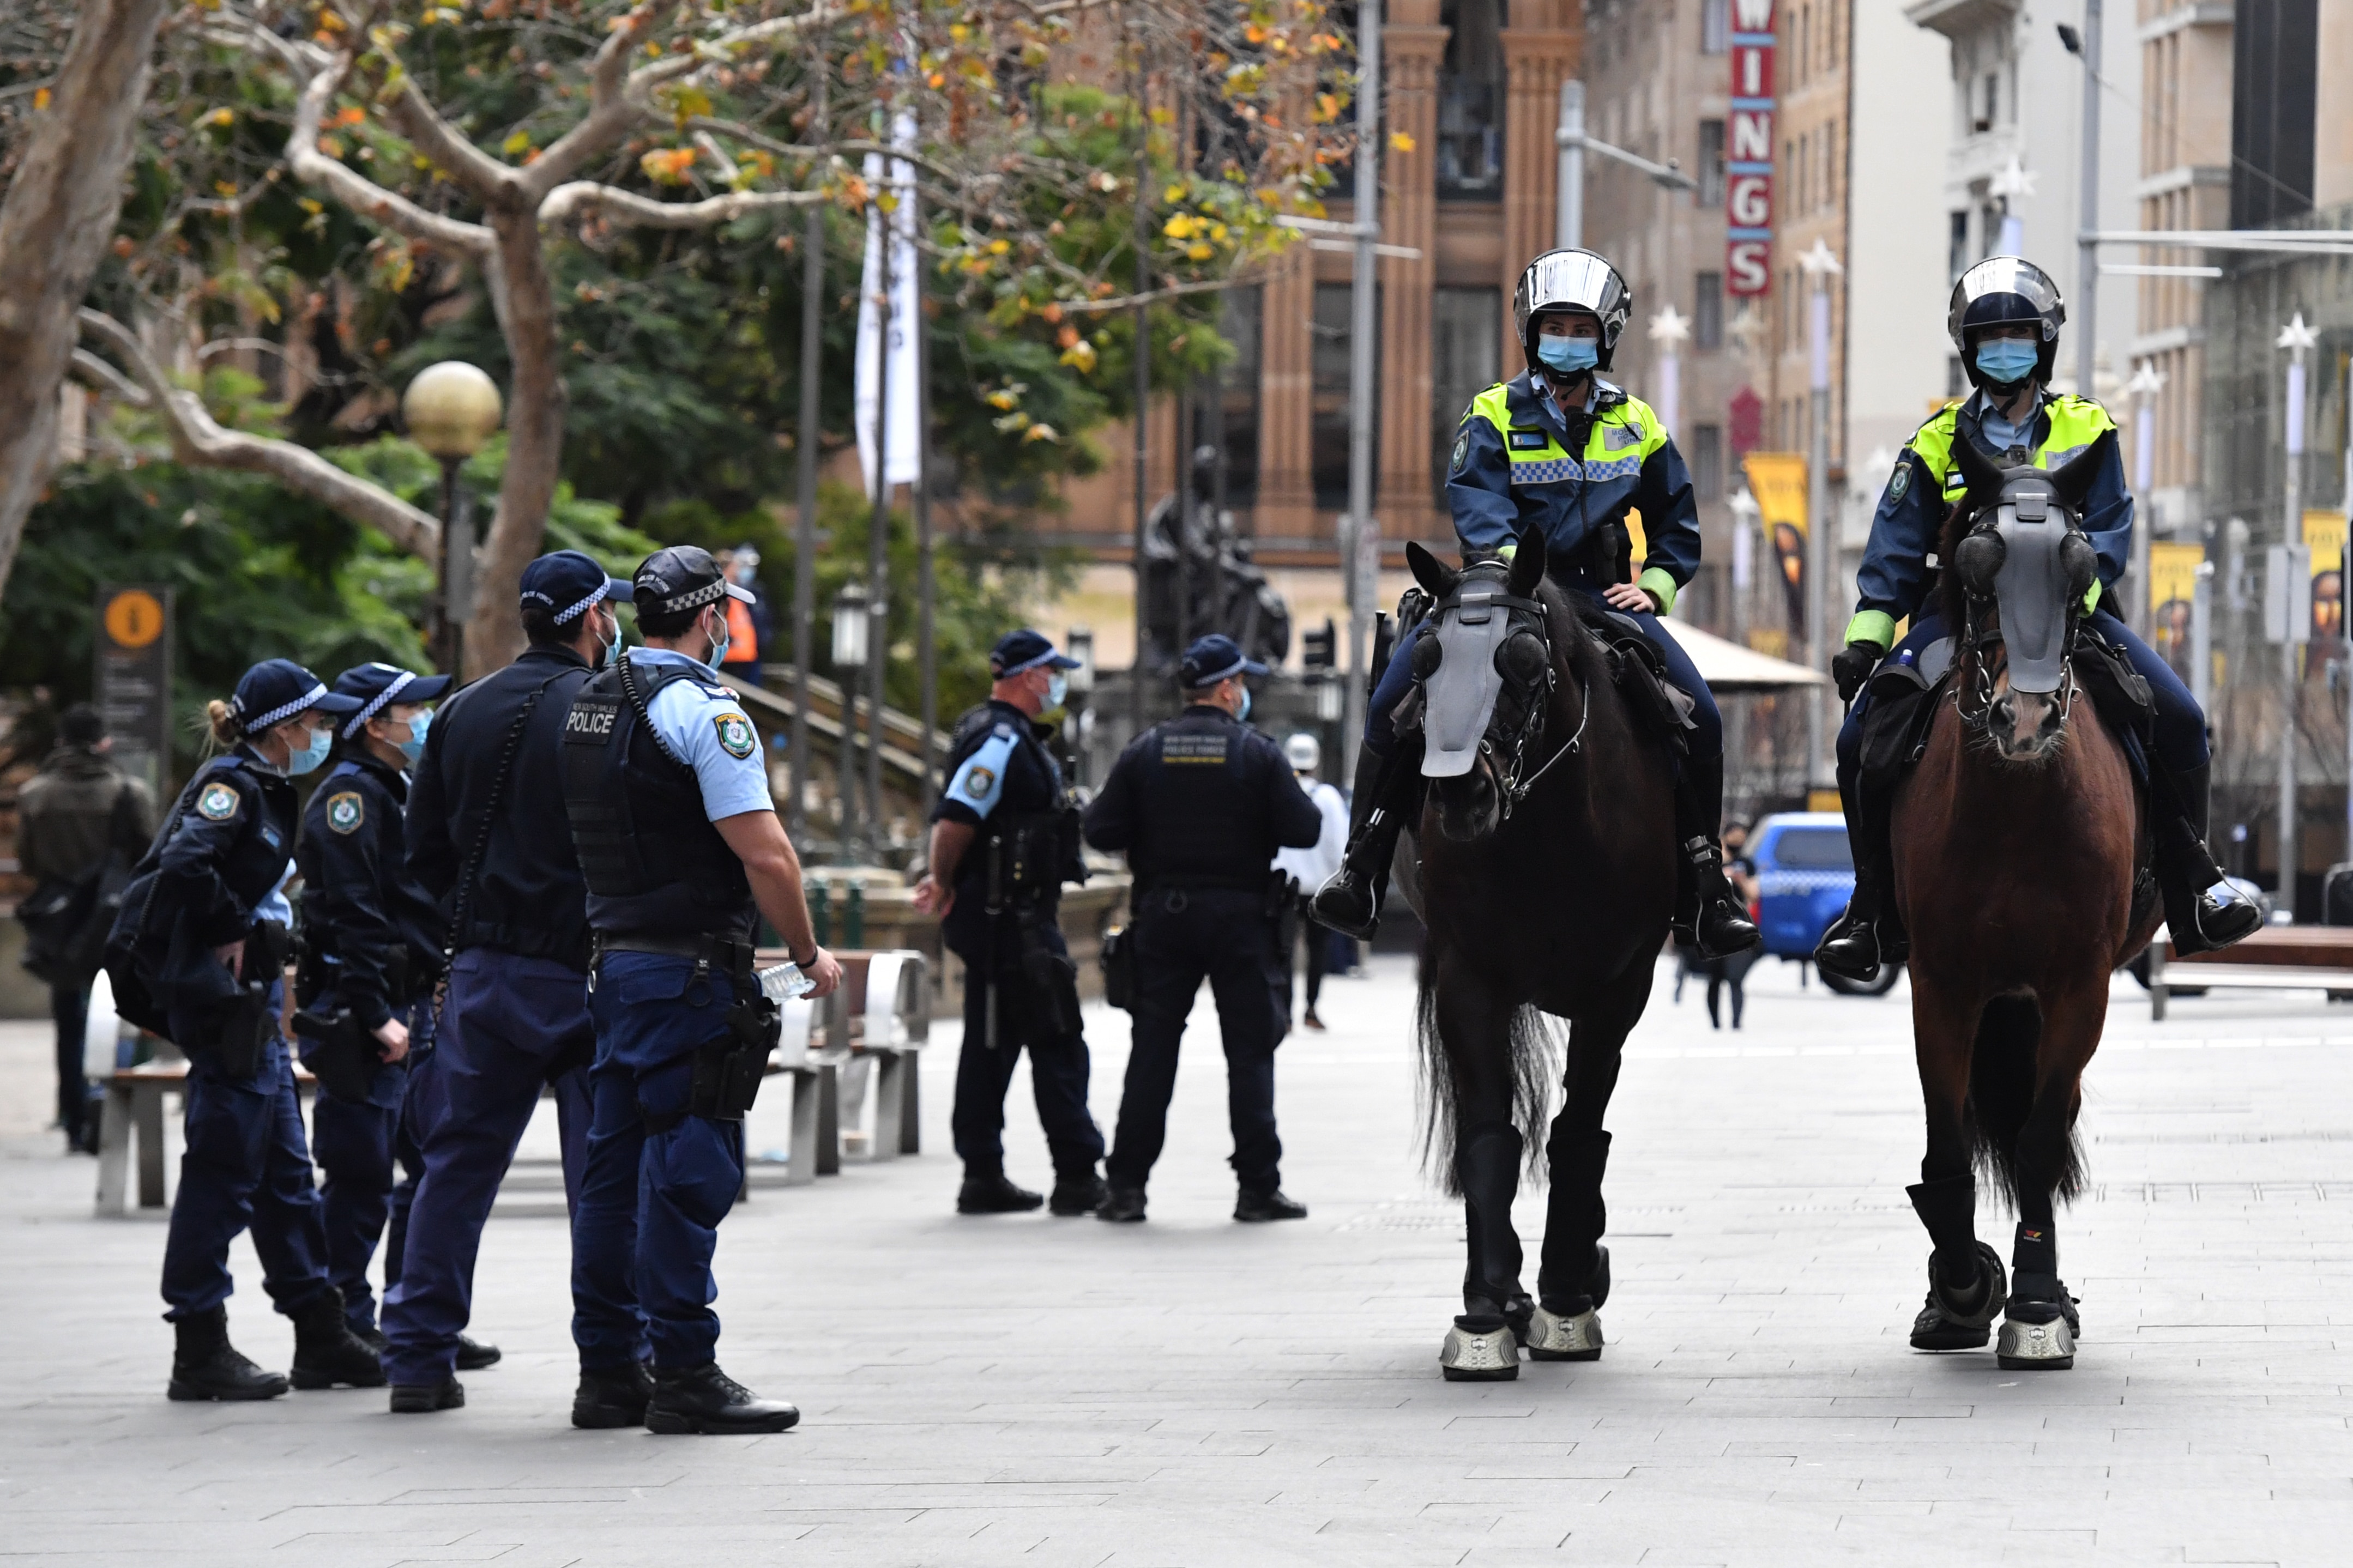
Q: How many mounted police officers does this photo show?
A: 2